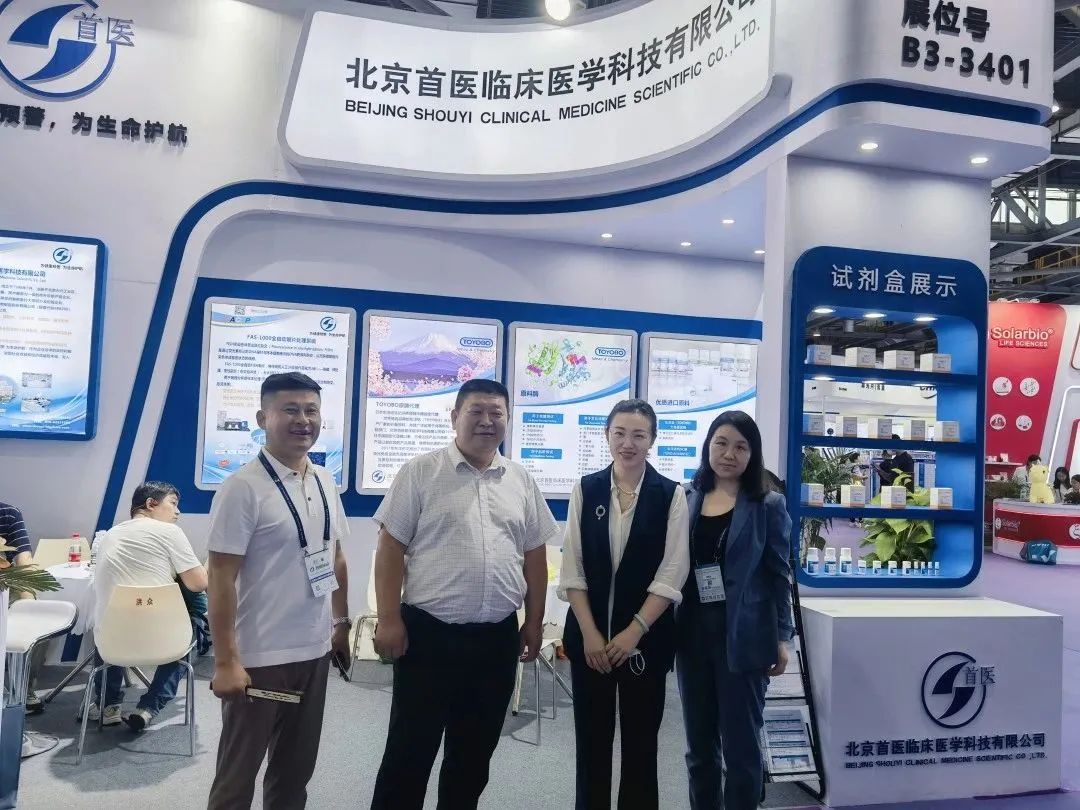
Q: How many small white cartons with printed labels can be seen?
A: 13